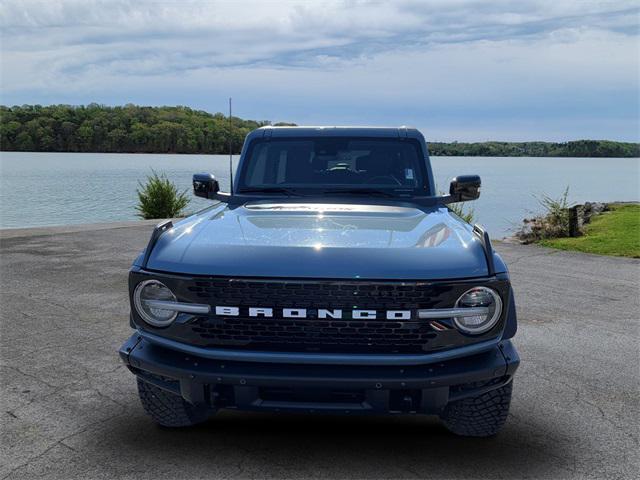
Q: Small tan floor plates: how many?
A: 0